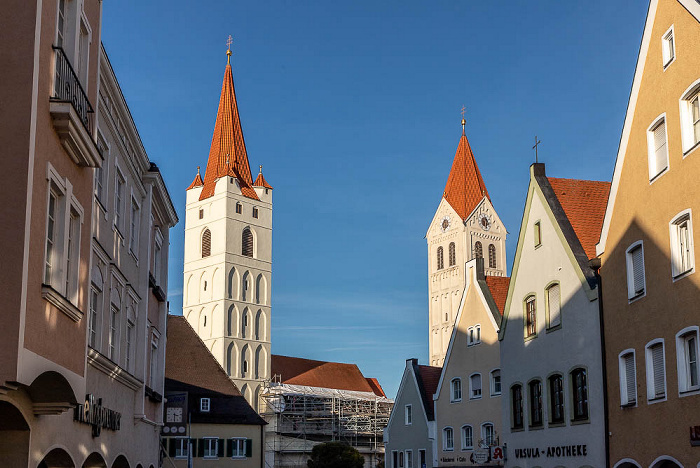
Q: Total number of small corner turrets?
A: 3